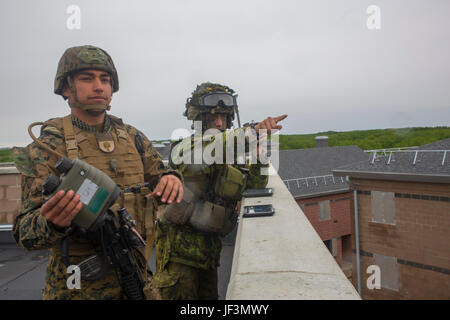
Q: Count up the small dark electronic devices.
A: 2